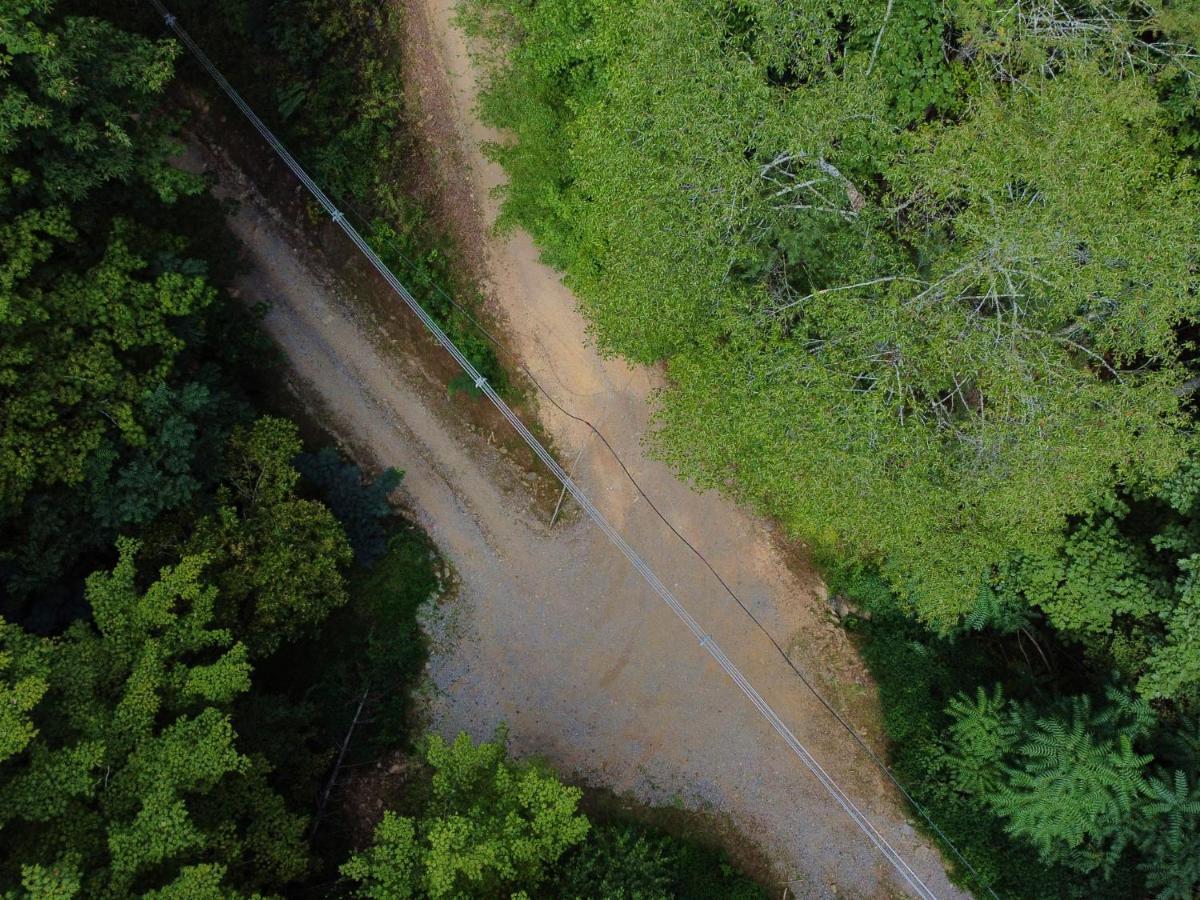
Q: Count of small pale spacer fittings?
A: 4